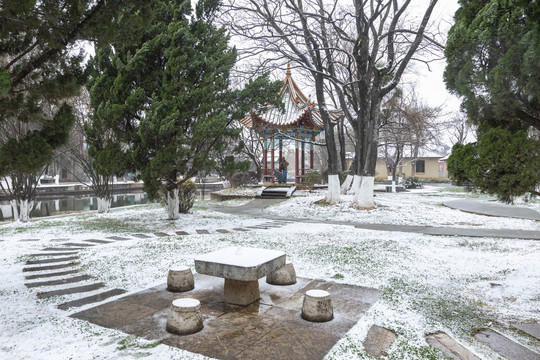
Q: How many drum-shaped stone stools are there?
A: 4